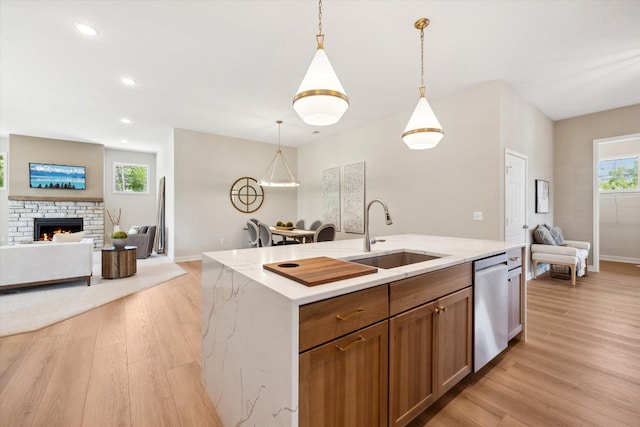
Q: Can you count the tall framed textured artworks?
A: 2